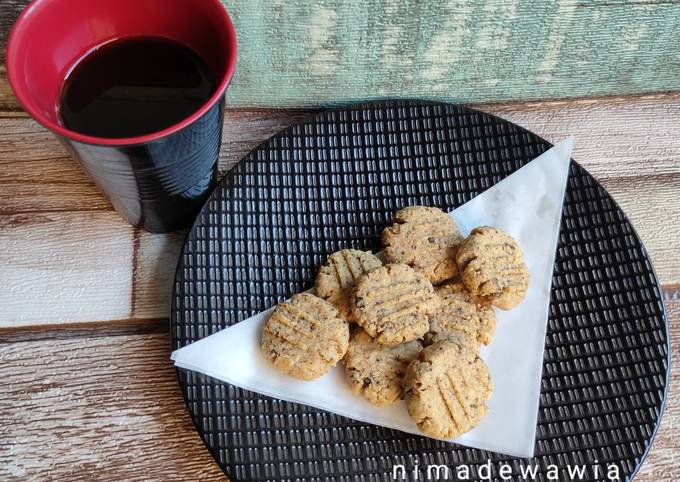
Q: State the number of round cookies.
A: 8